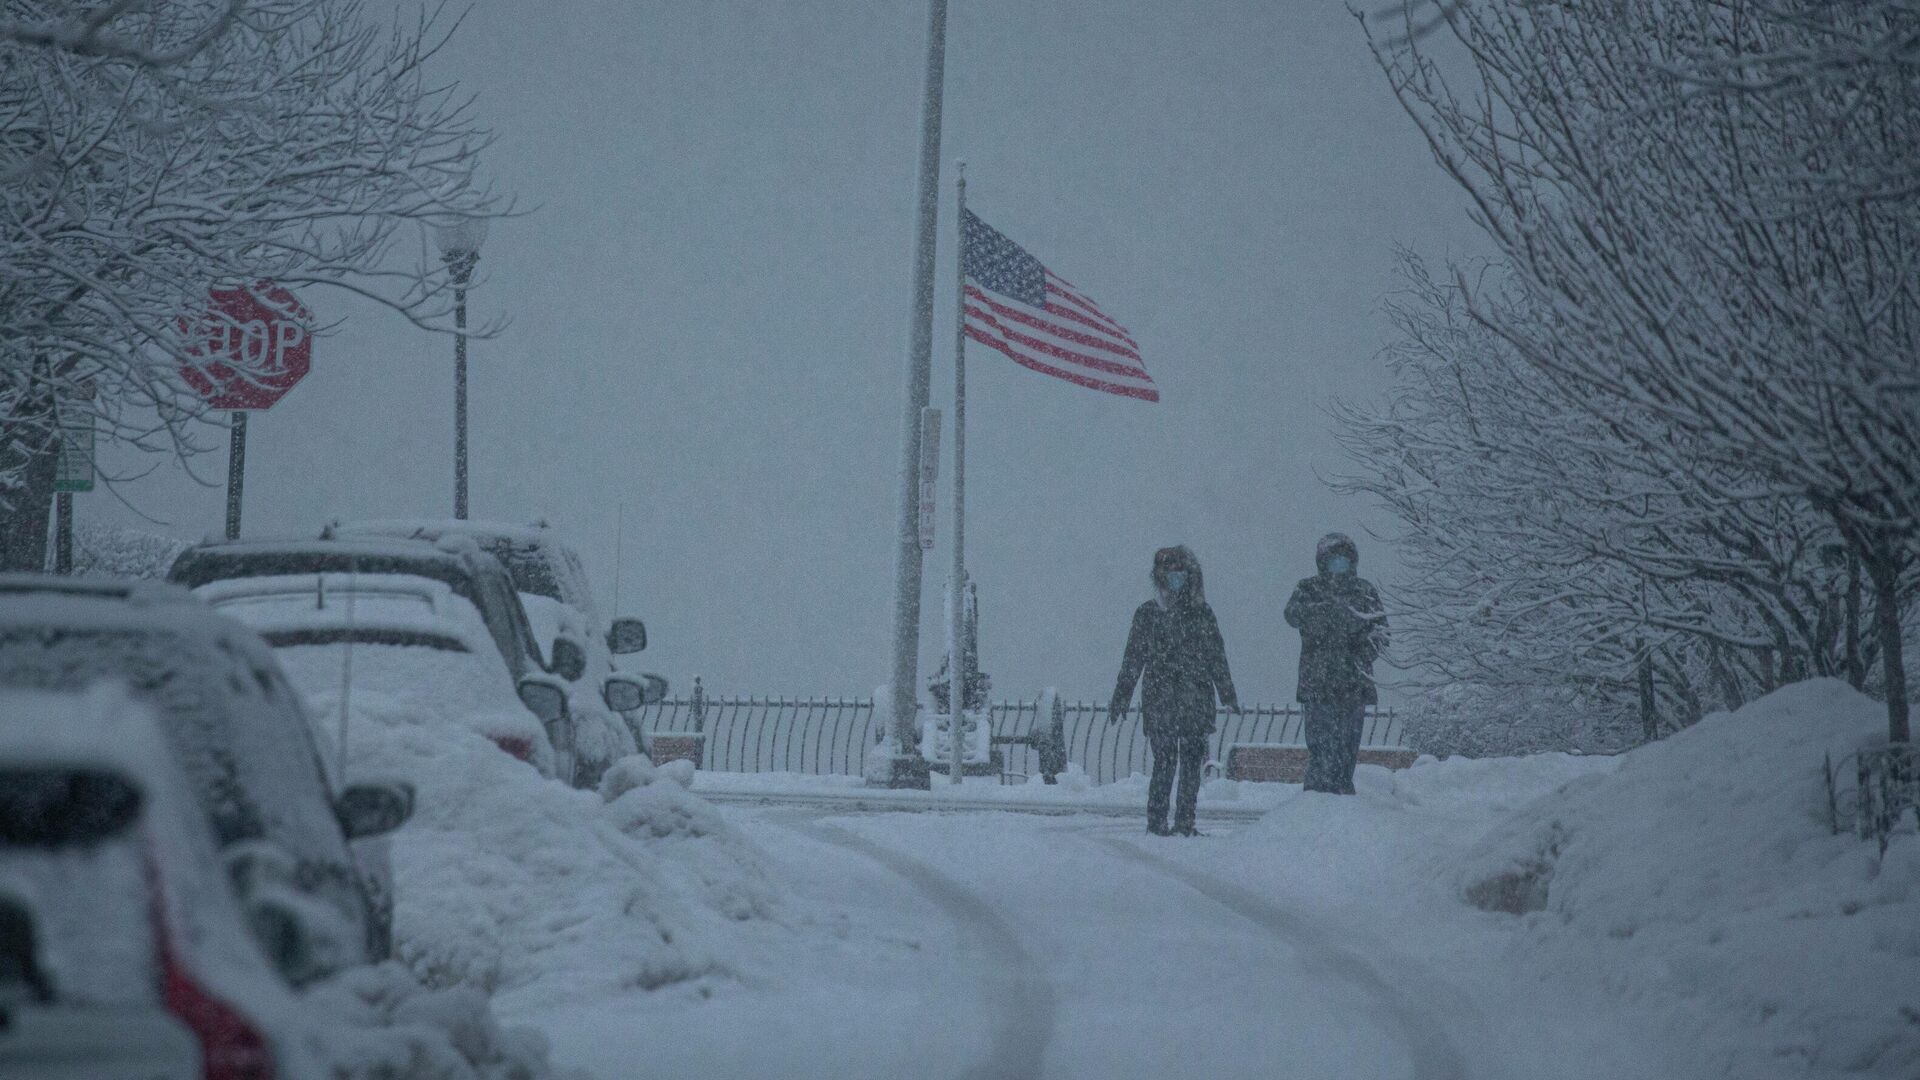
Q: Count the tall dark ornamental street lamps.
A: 1